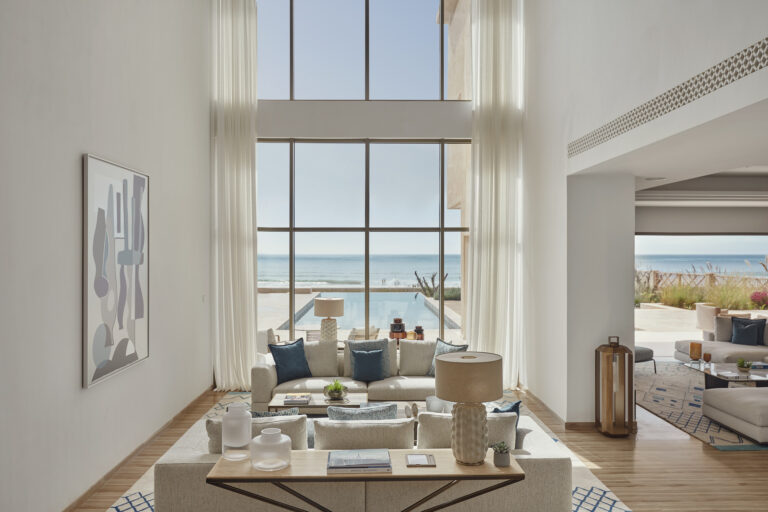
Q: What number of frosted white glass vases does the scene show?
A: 2